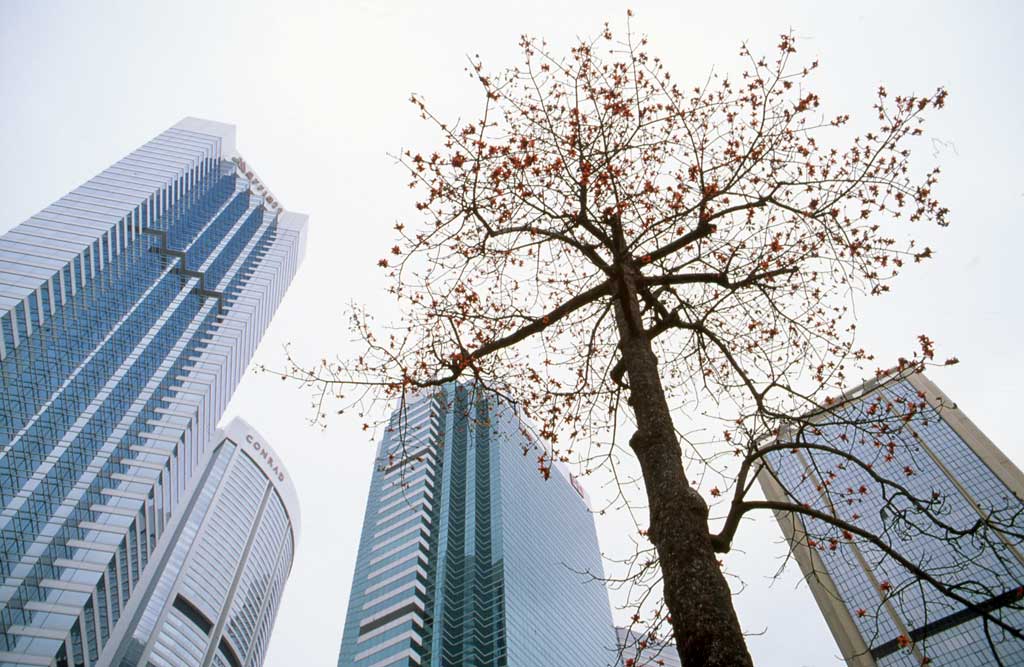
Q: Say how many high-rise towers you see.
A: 4